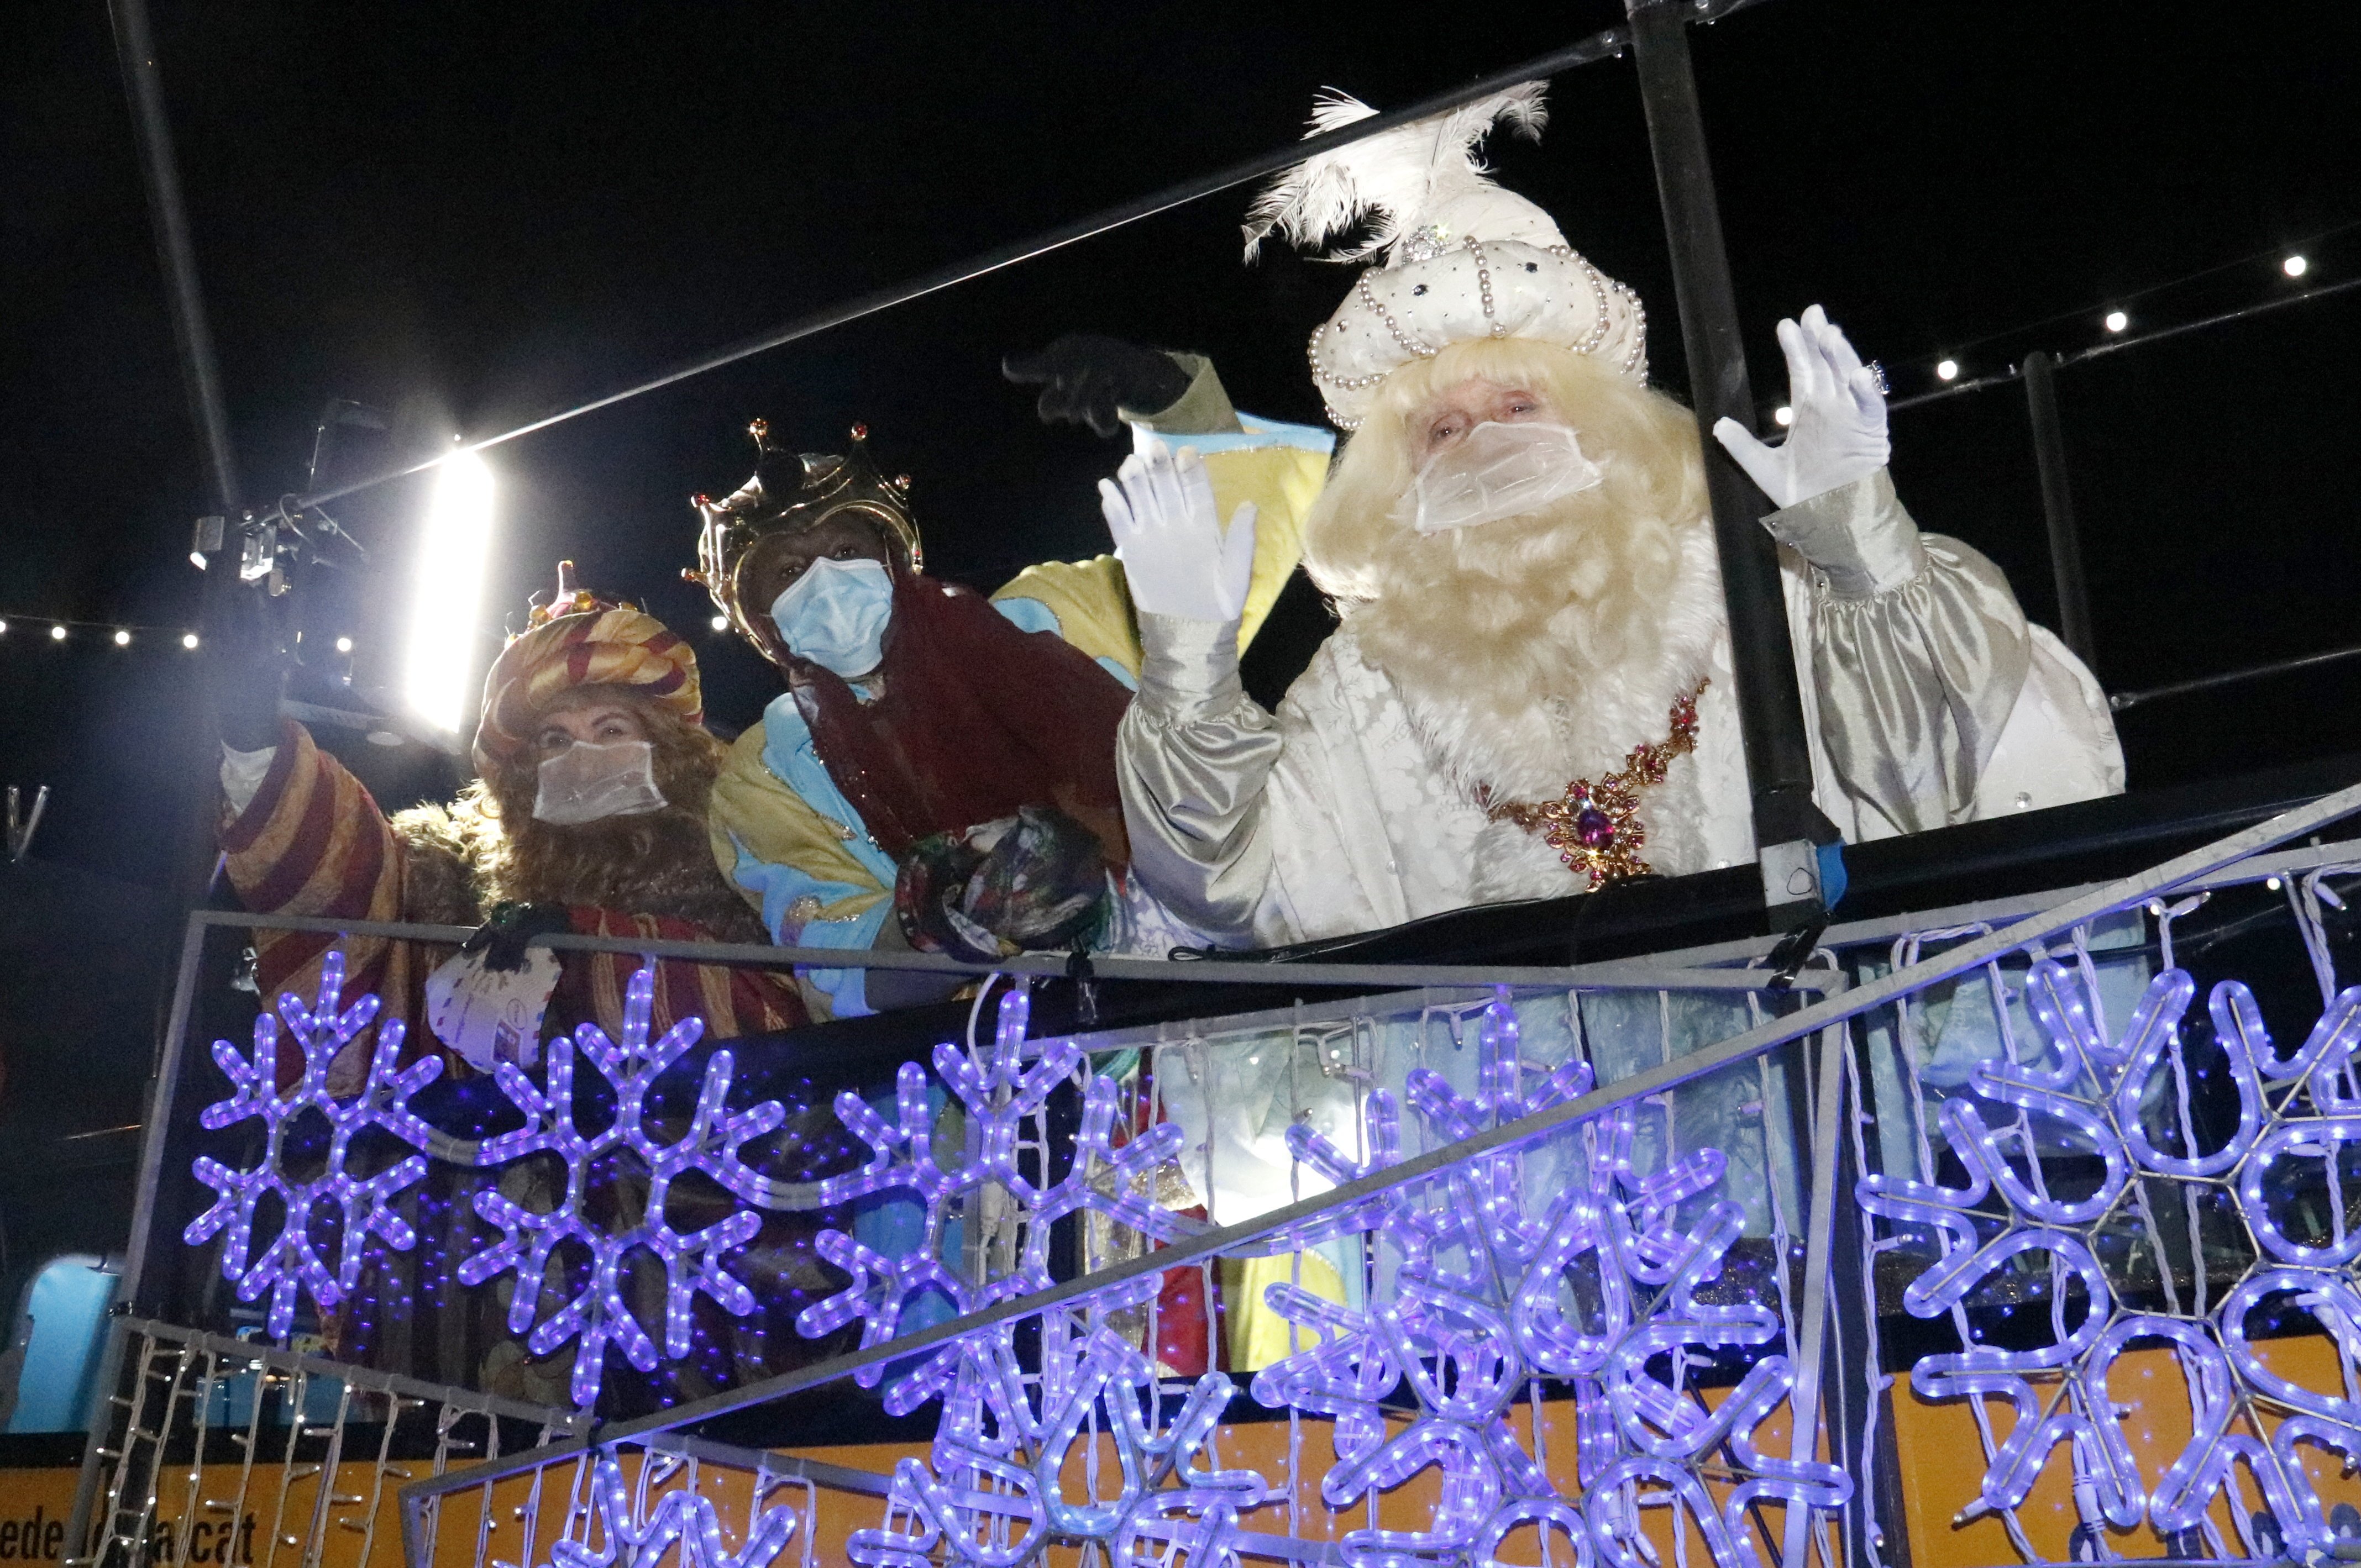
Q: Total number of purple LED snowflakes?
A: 8